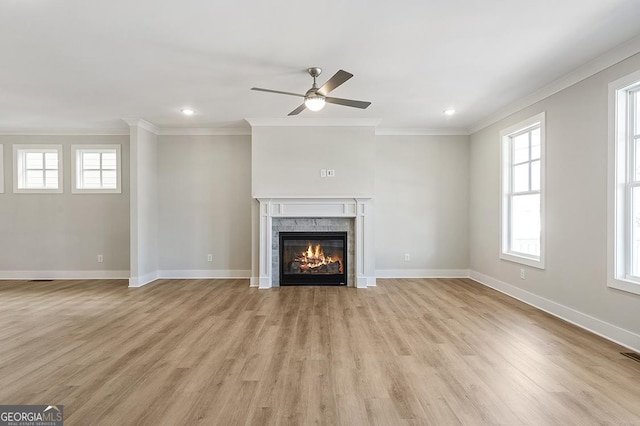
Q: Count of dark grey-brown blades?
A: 4